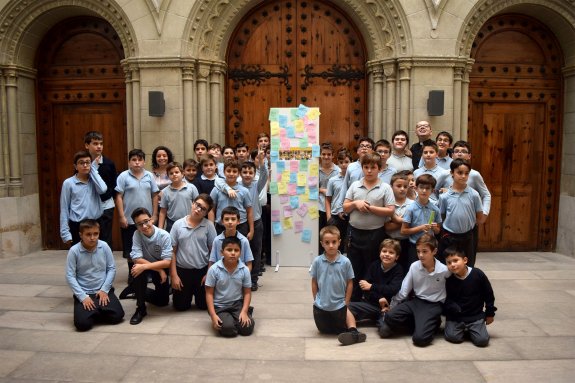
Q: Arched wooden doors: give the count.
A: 3